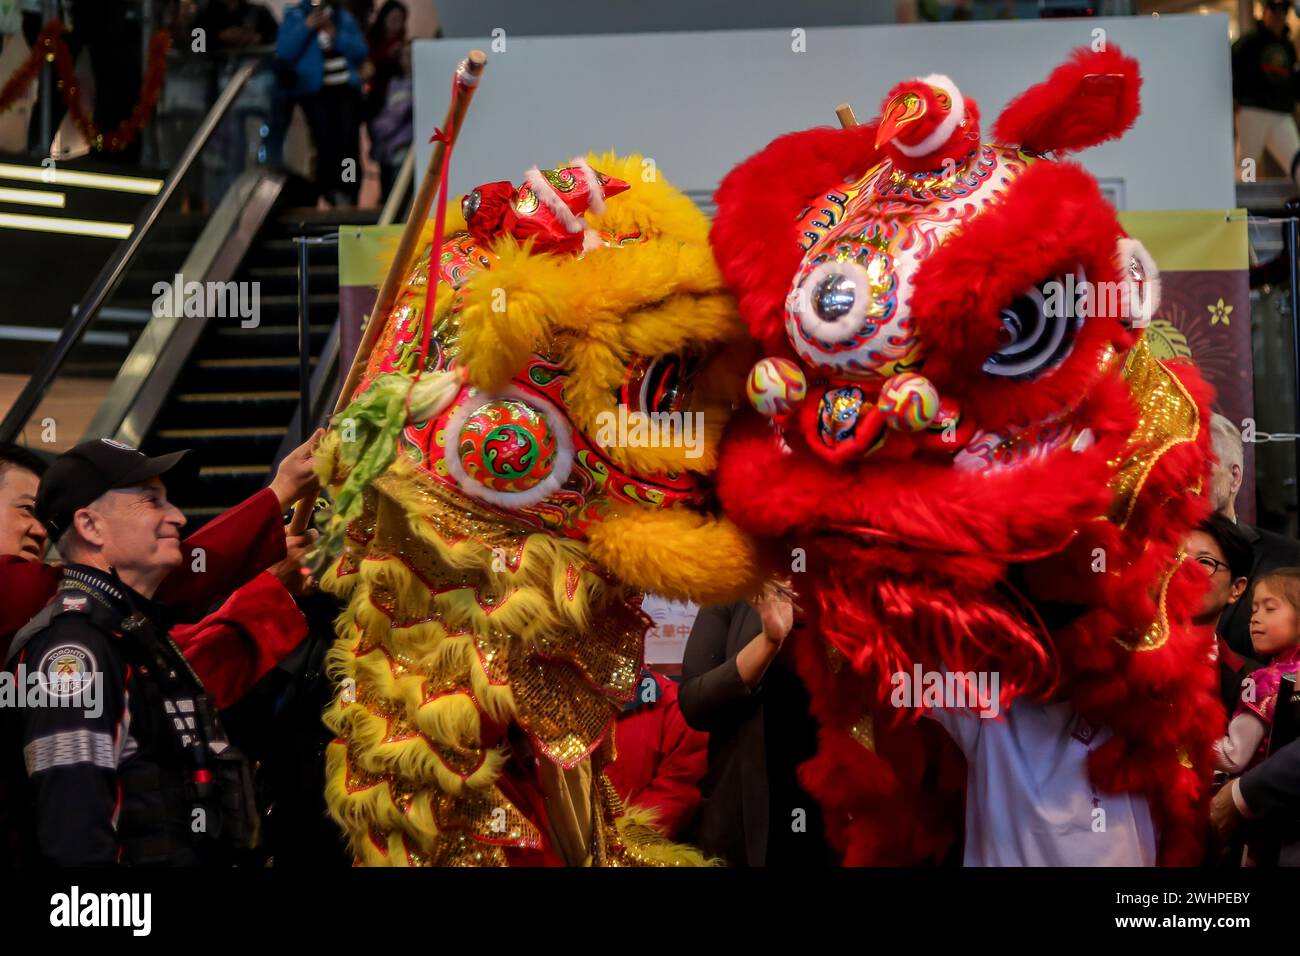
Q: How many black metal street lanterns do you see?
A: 0